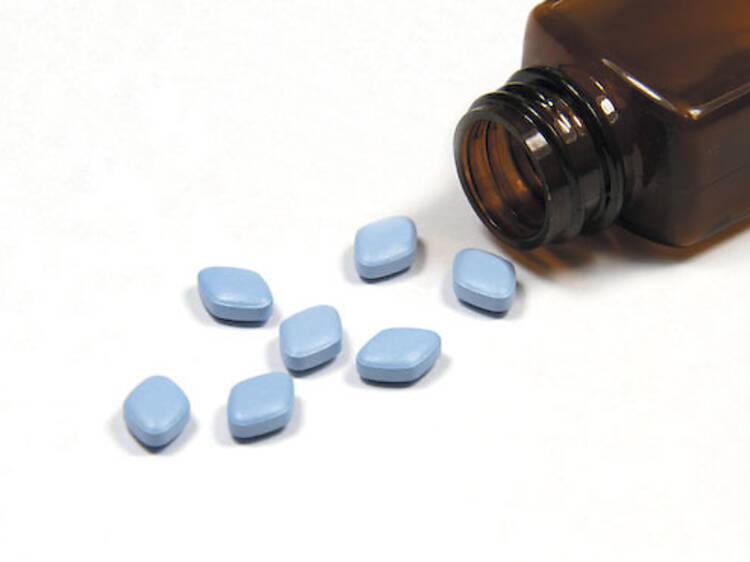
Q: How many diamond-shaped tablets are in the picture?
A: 7